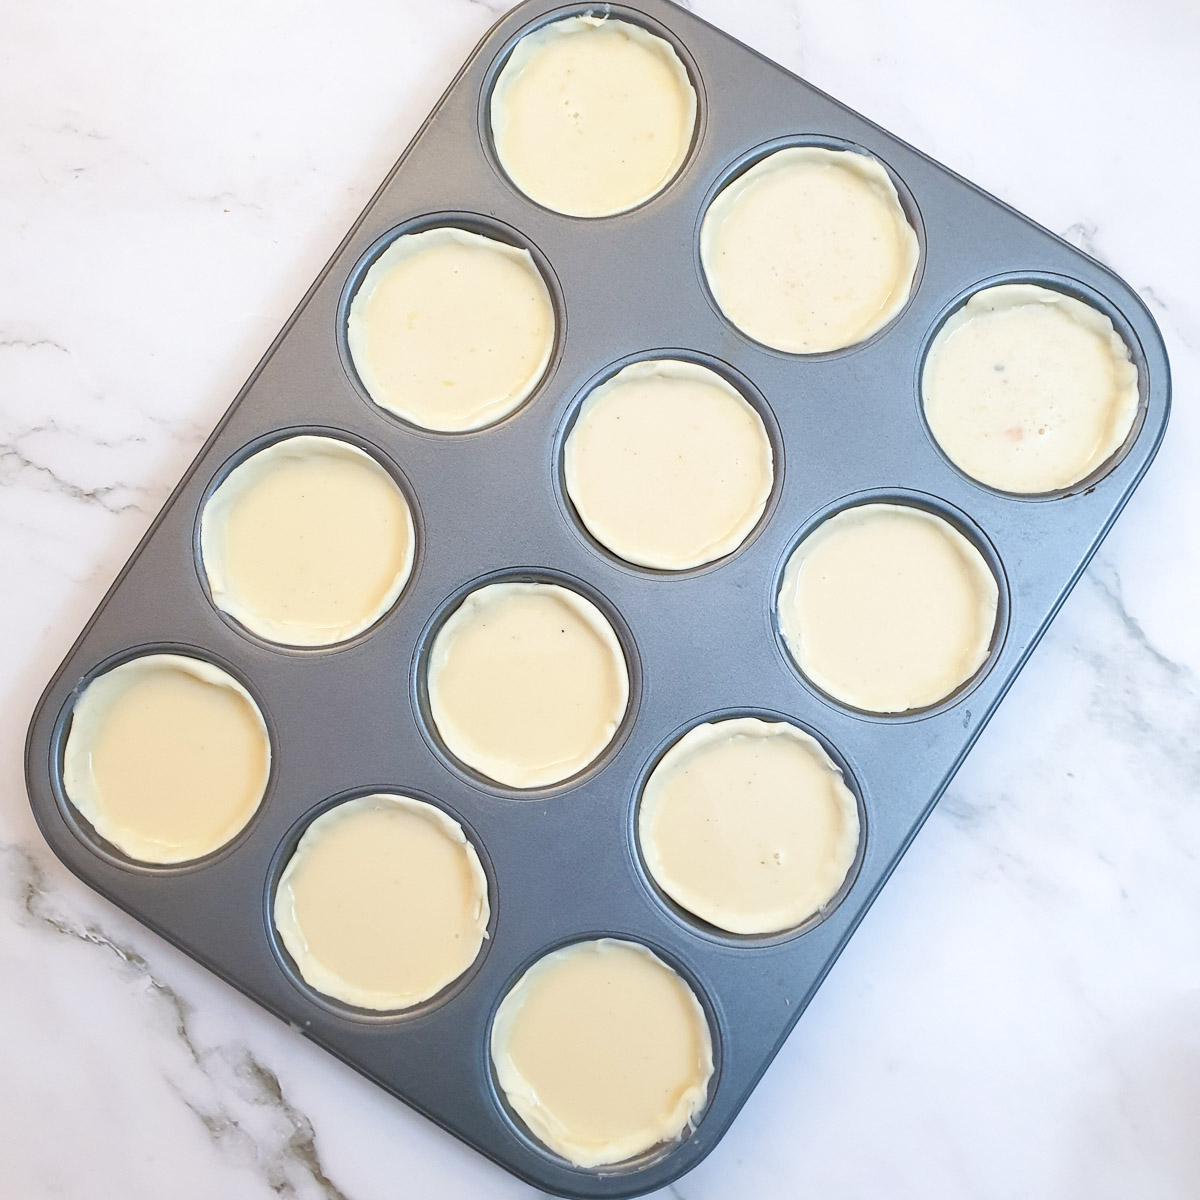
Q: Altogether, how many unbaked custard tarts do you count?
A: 12